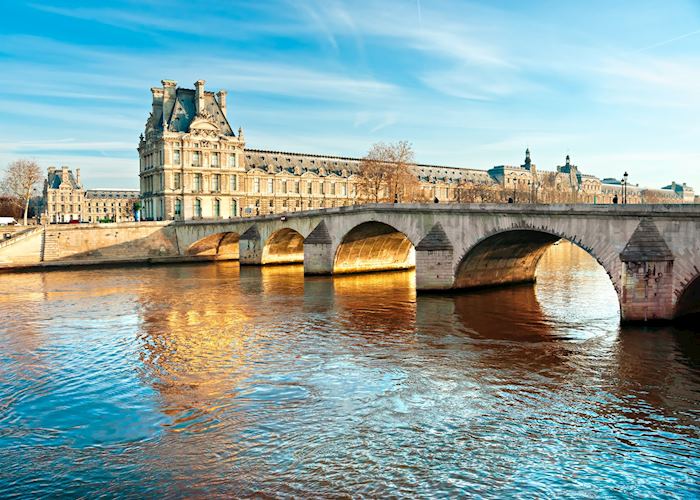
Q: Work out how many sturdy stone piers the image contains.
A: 4